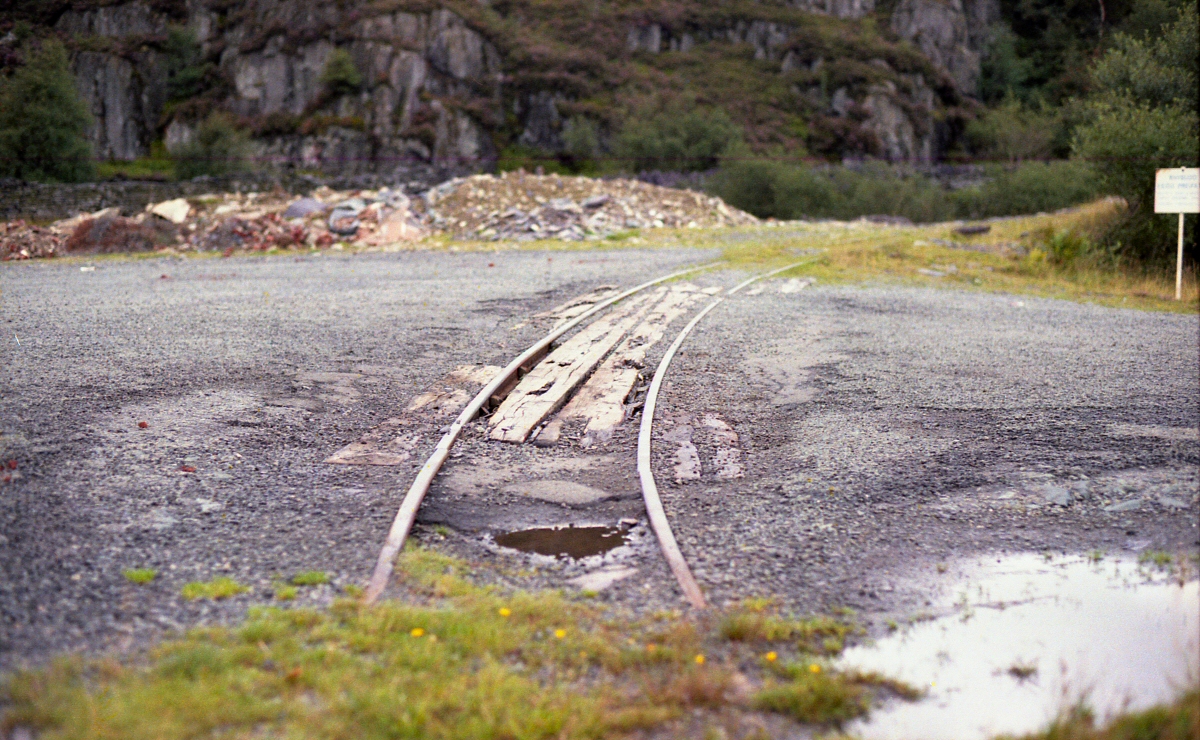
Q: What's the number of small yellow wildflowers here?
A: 6